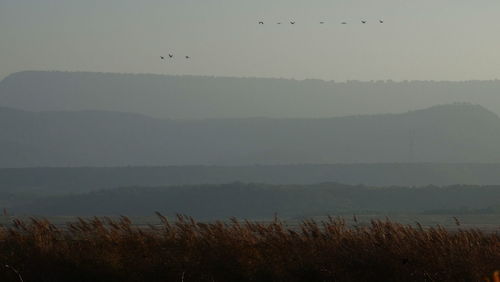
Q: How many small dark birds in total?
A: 10